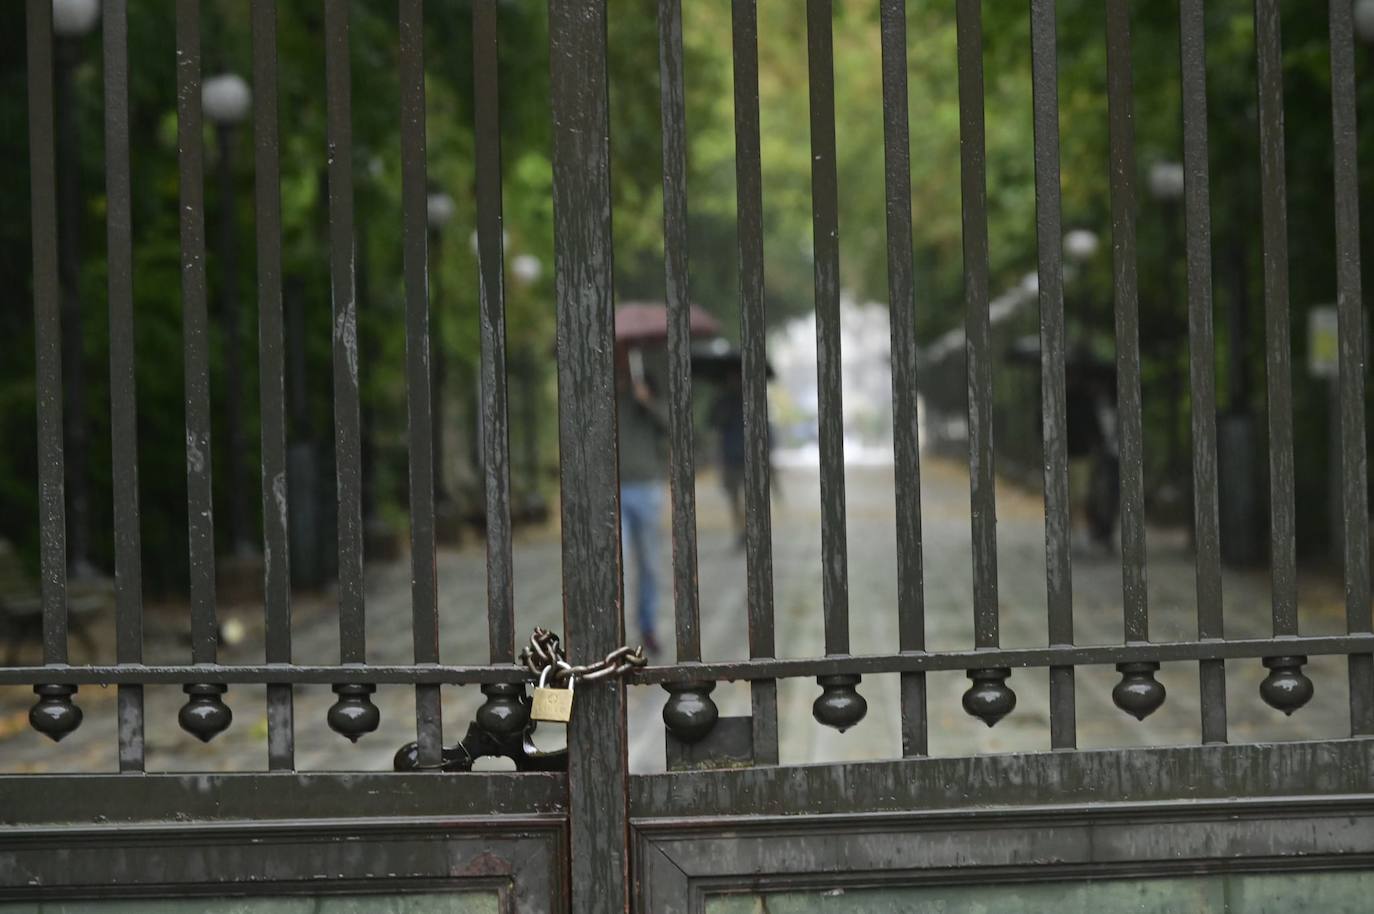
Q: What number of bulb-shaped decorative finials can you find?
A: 9